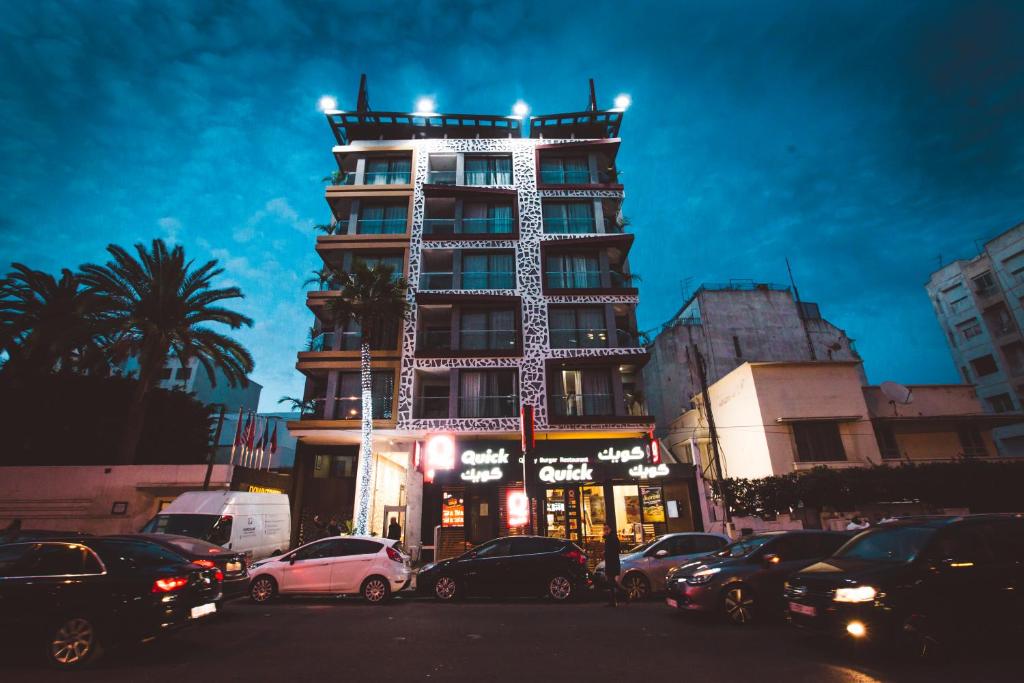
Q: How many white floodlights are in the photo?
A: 4